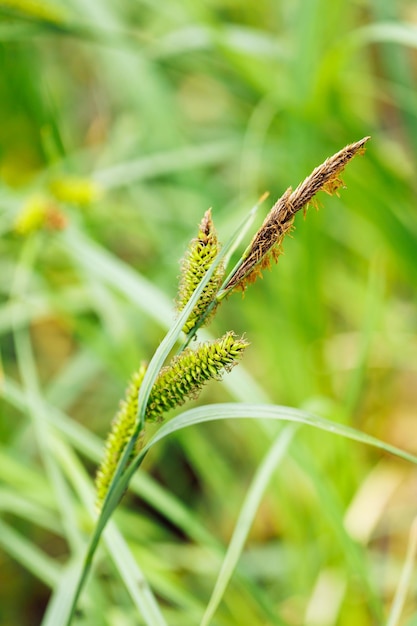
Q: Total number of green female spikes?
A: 3